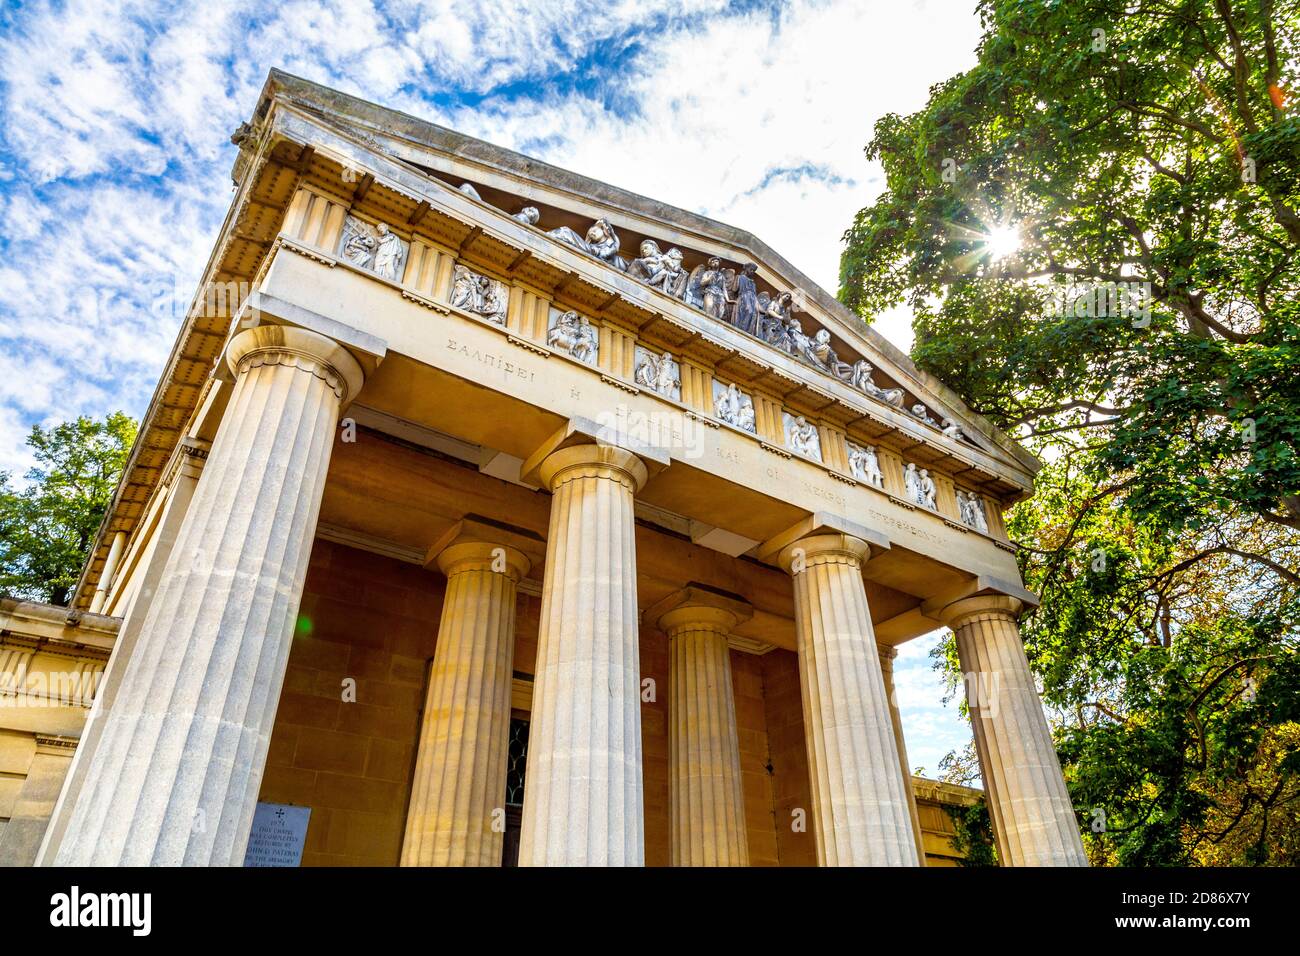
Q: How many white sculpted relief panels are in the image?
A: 9